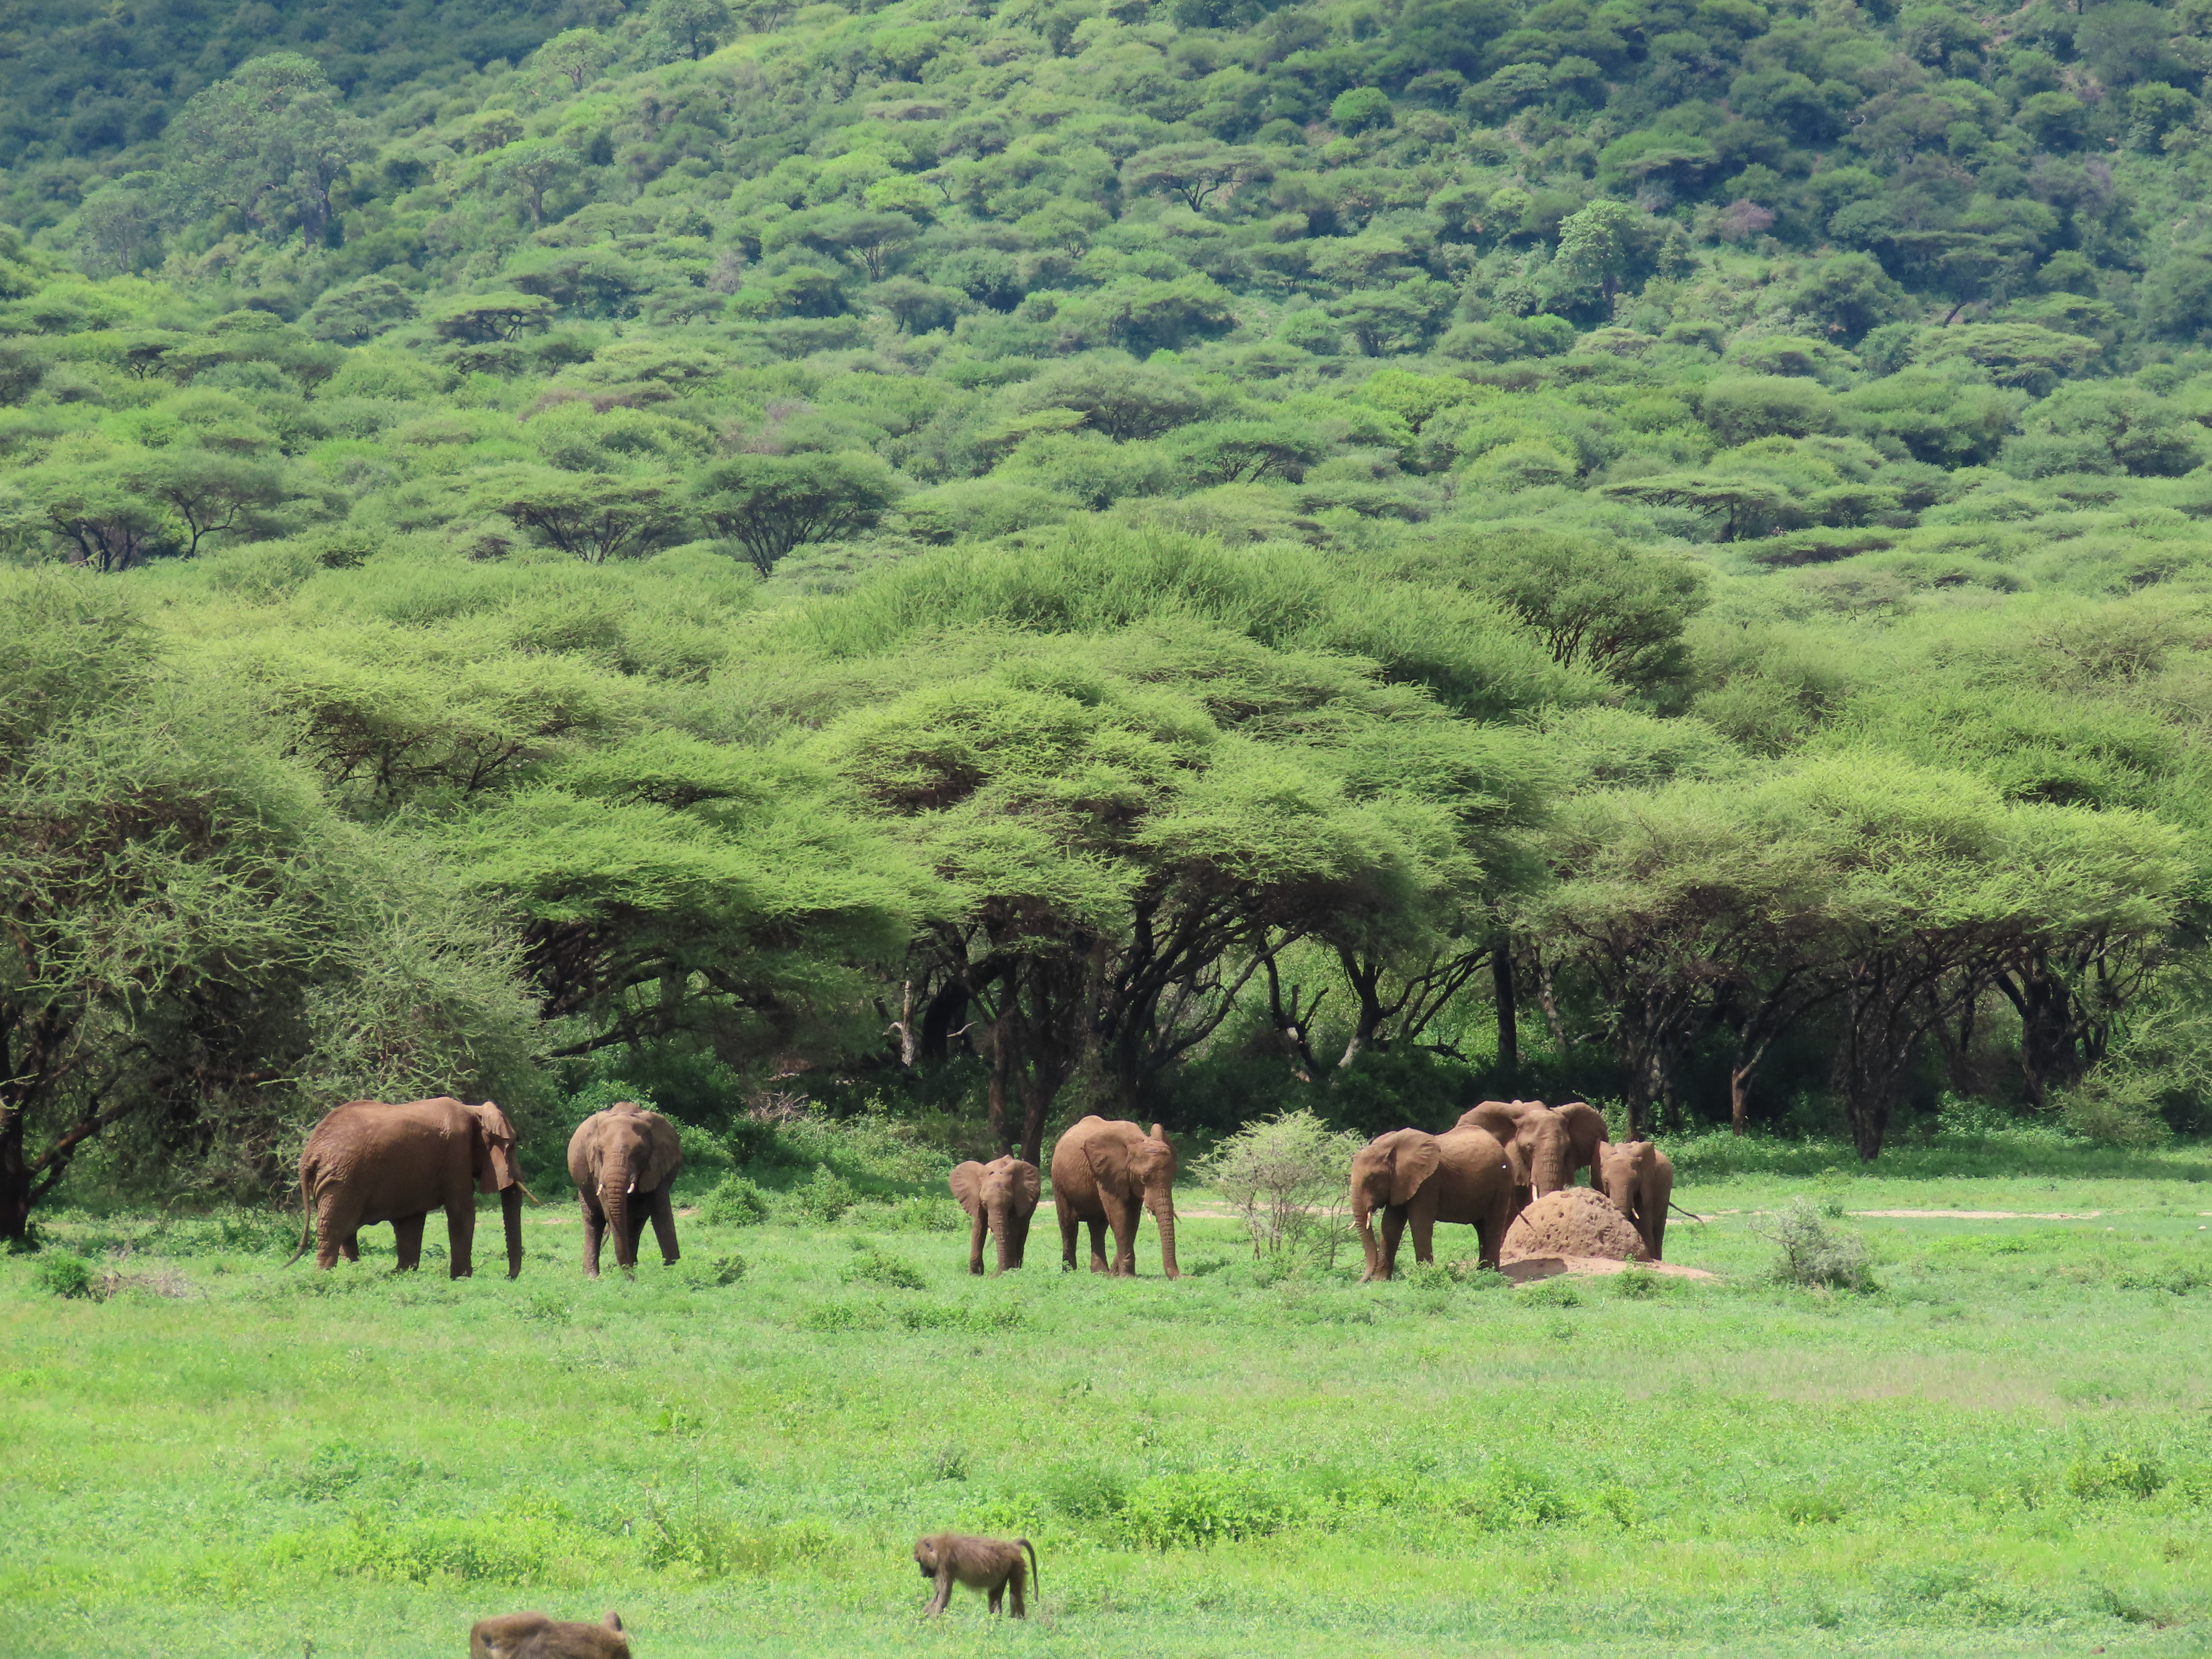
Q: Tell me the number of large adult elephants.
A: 5